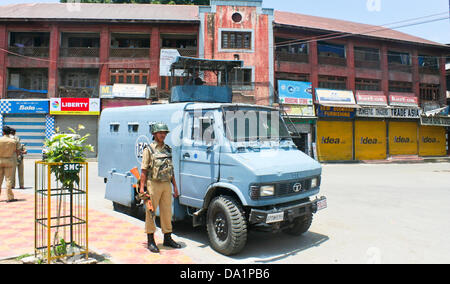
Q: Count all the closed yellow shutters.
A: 4